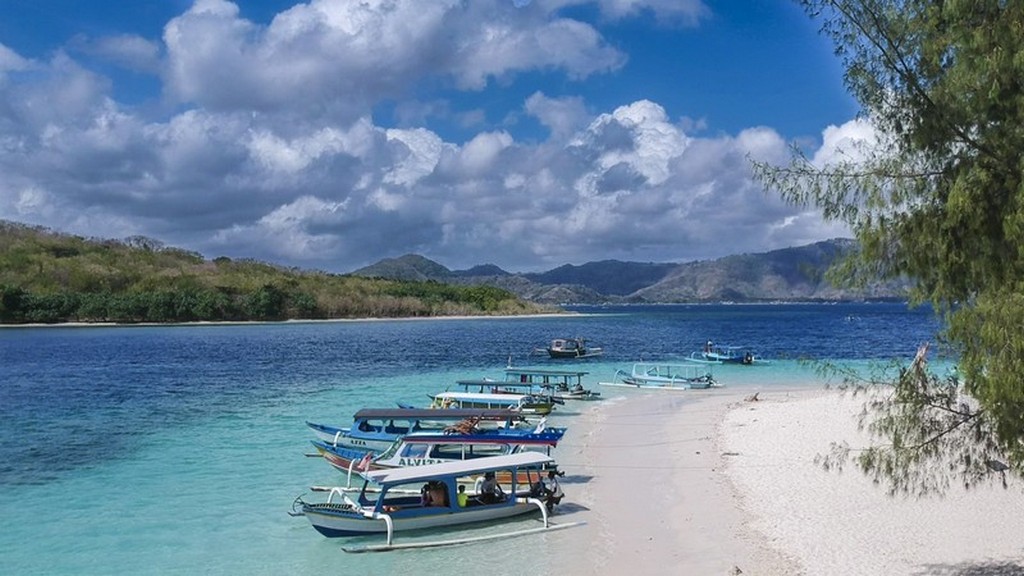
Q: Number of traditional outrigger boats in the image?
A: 9